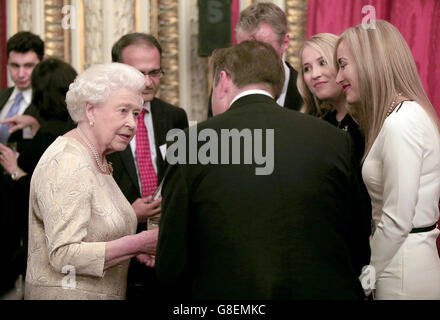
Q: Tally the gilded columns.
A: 3